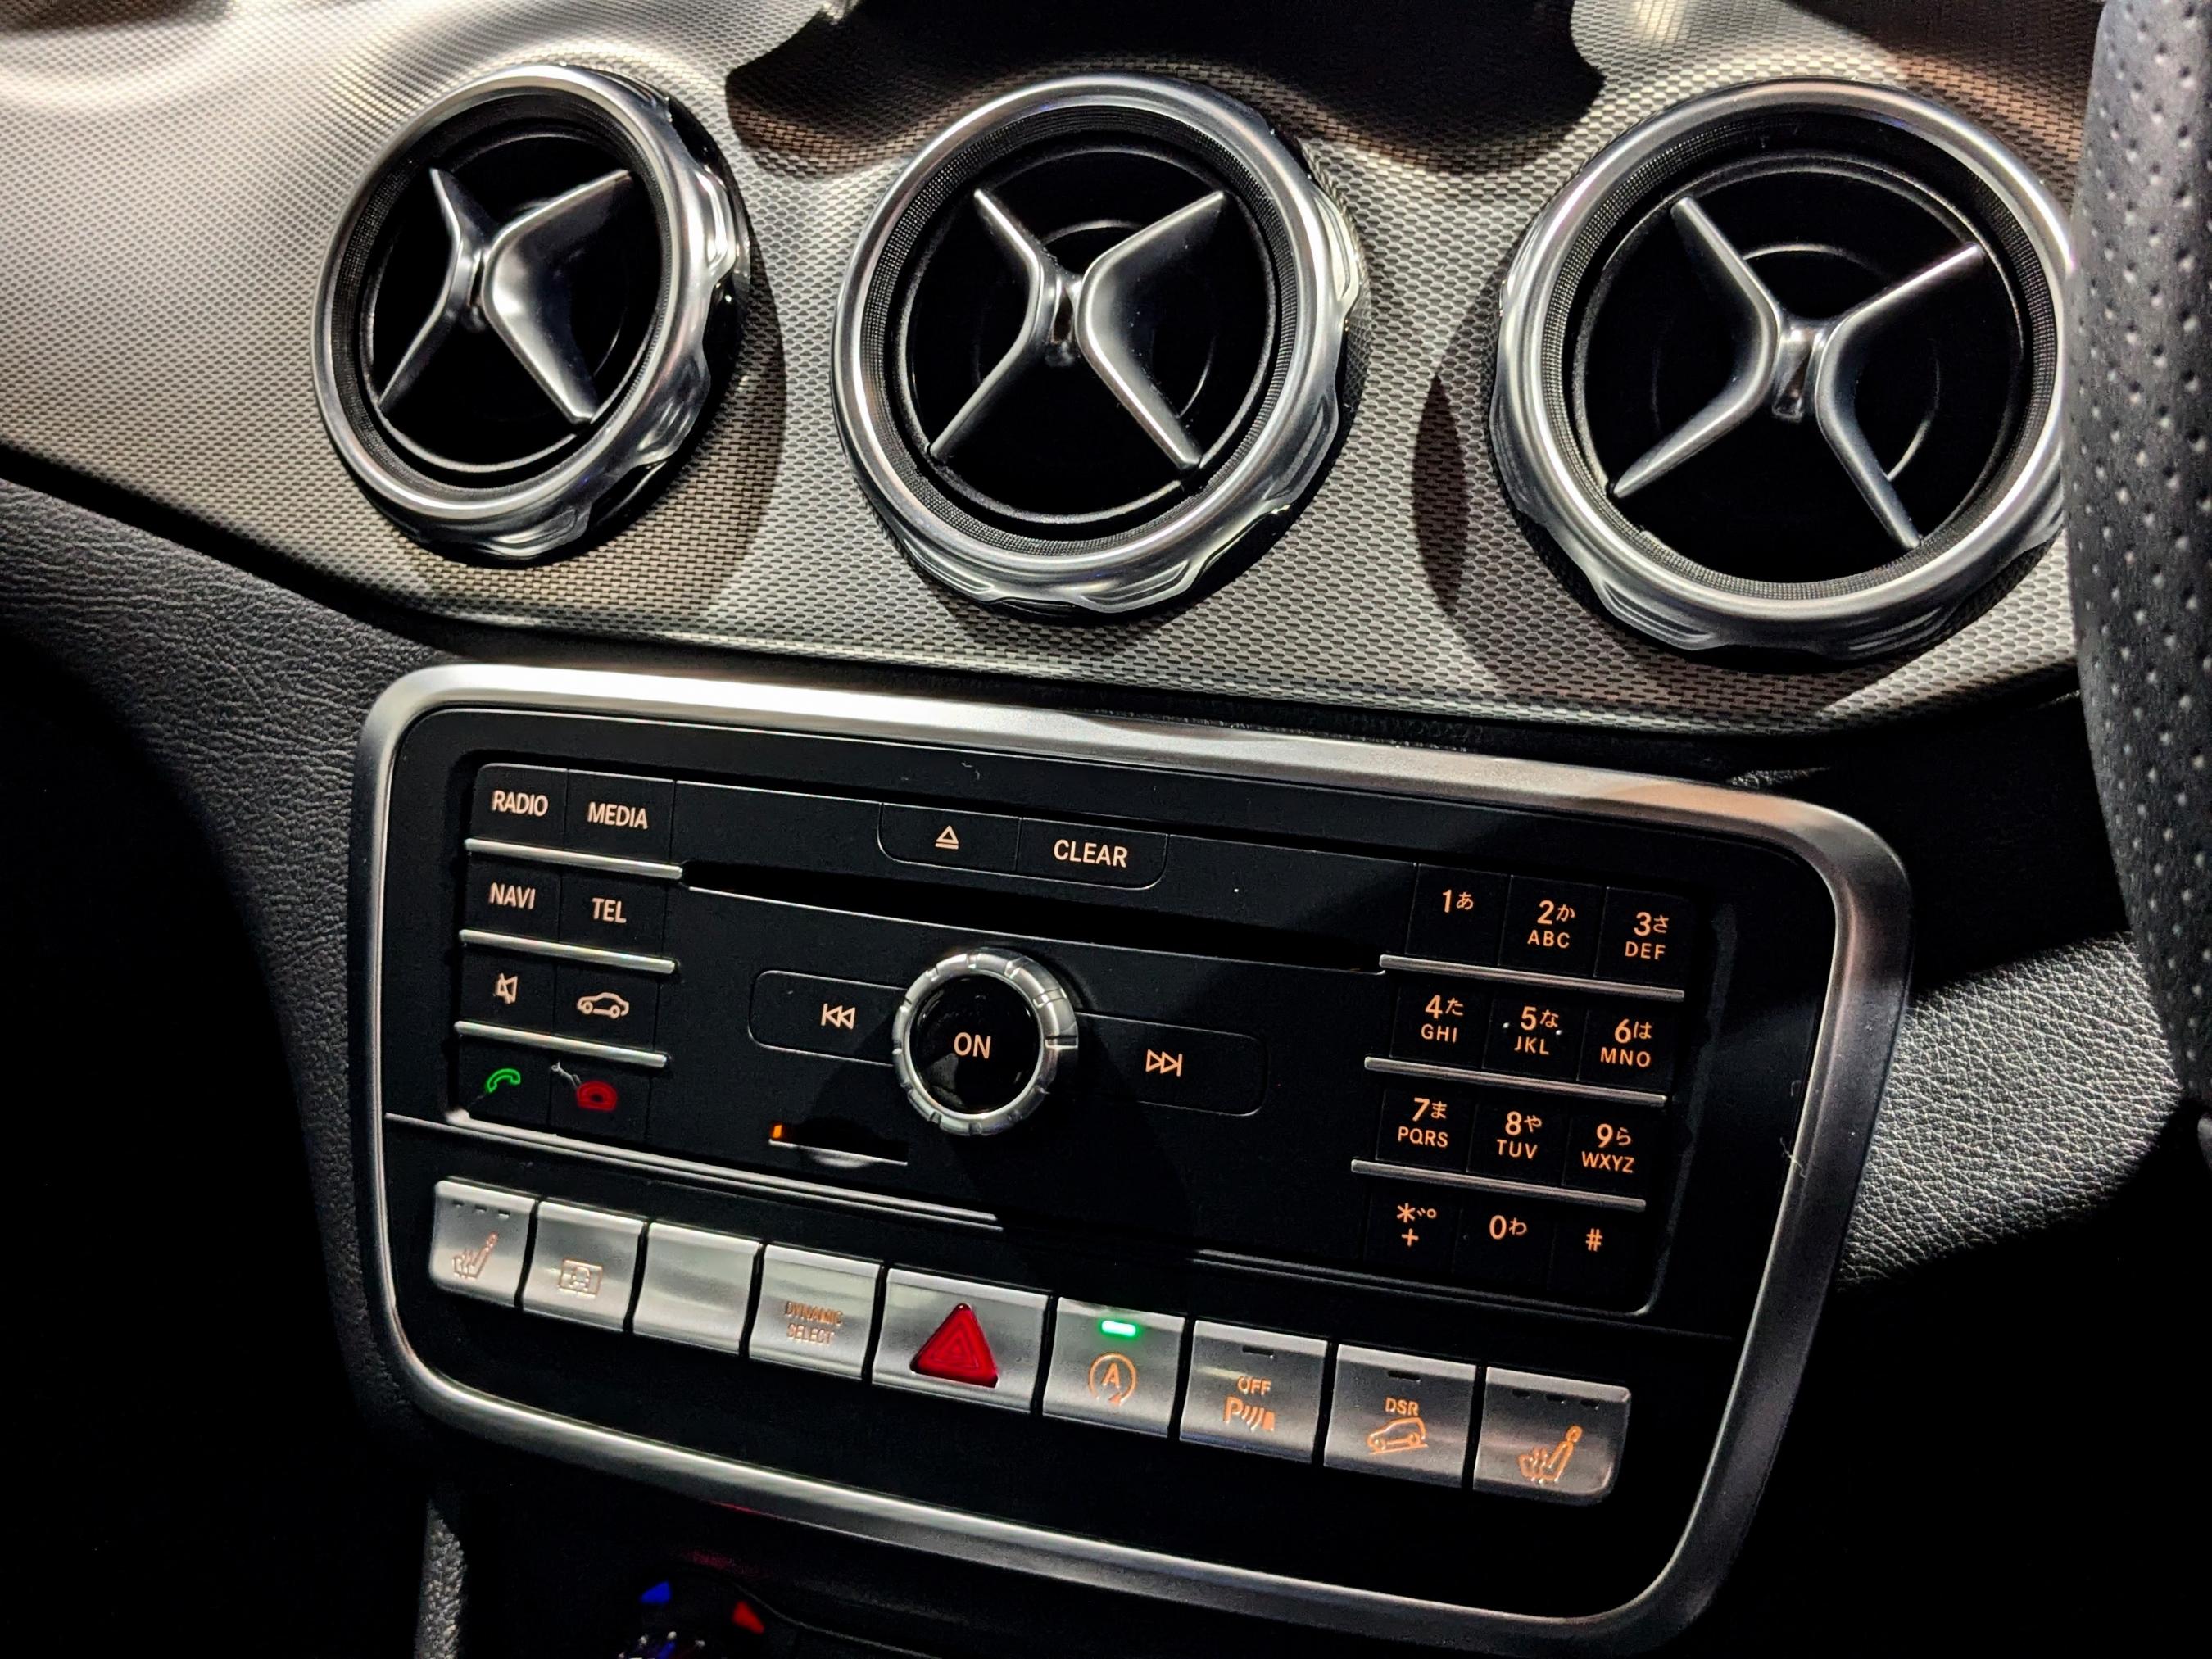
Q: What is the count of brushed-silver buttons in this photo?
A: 9